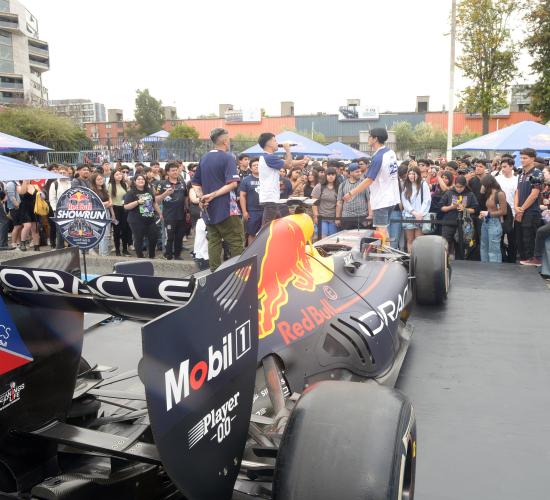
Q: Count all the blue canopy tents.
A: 6